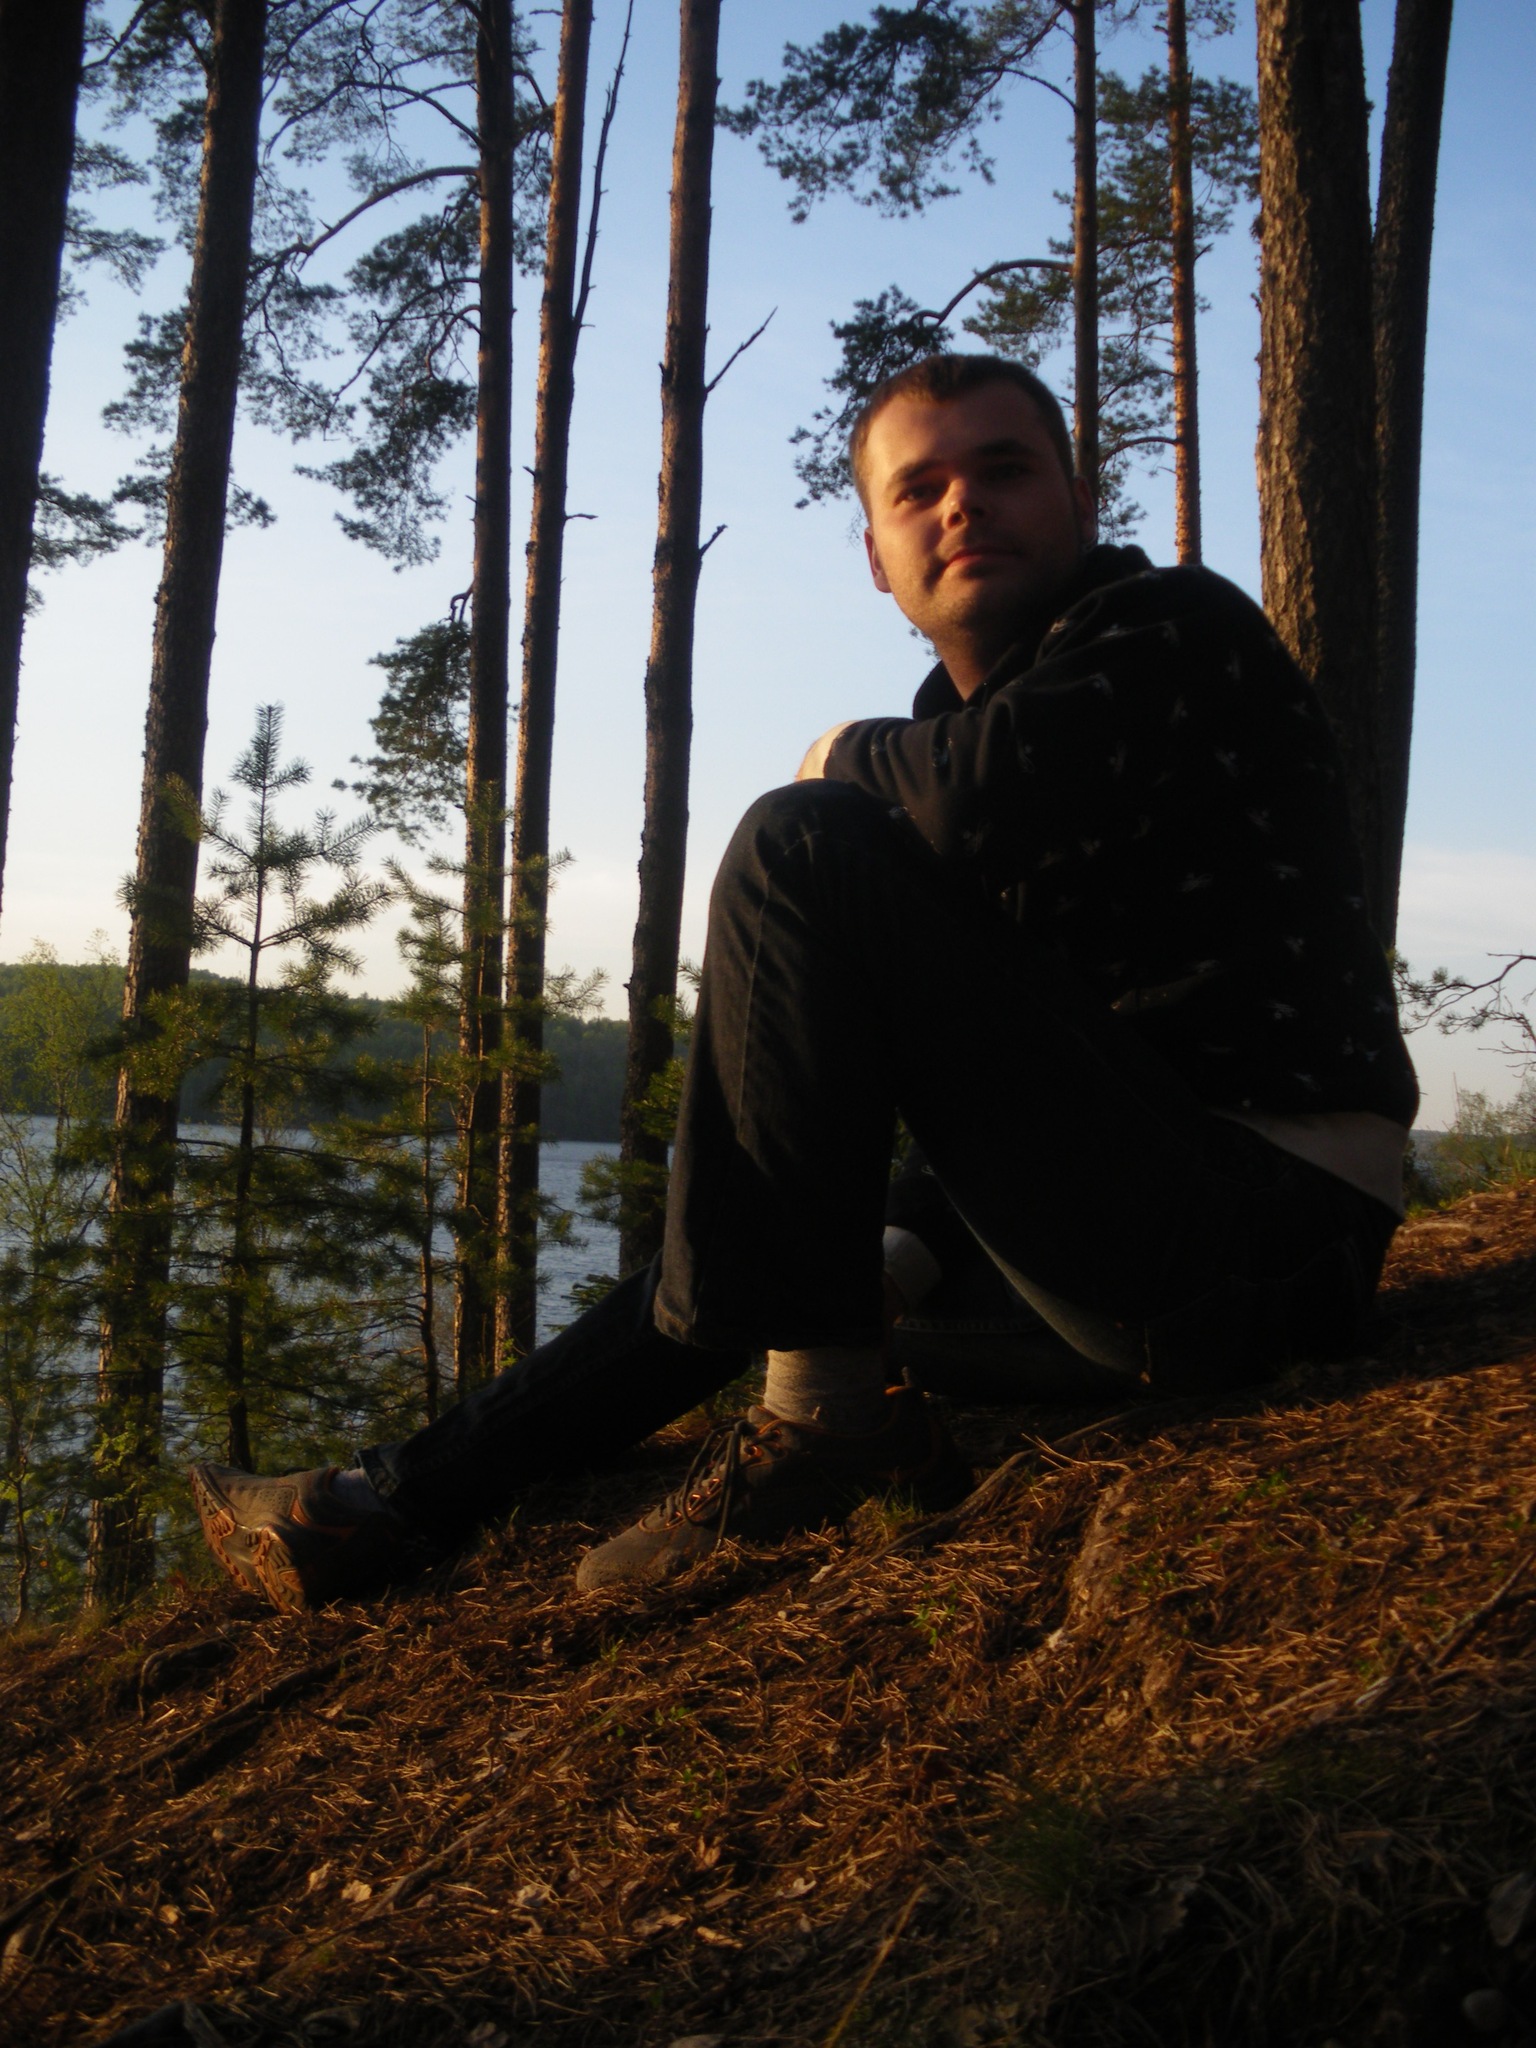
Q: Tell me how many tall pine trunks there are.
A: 9